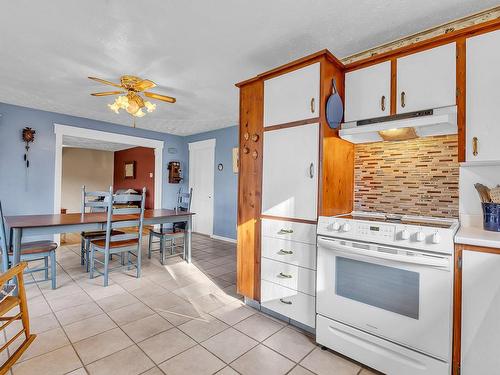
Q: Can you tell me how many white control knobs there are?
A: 5